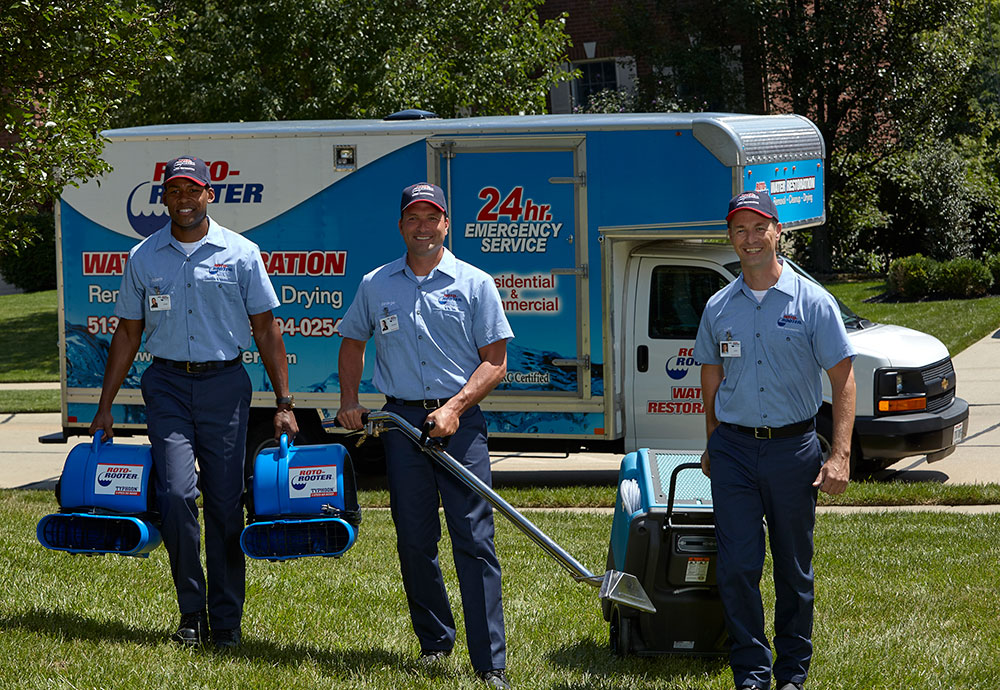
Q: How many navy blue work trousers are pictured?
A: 3